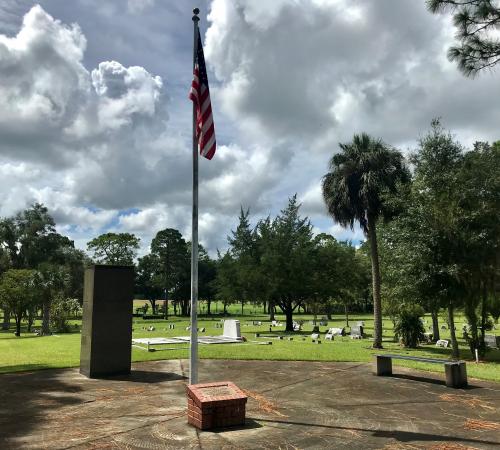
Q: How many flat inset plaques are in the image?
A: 1